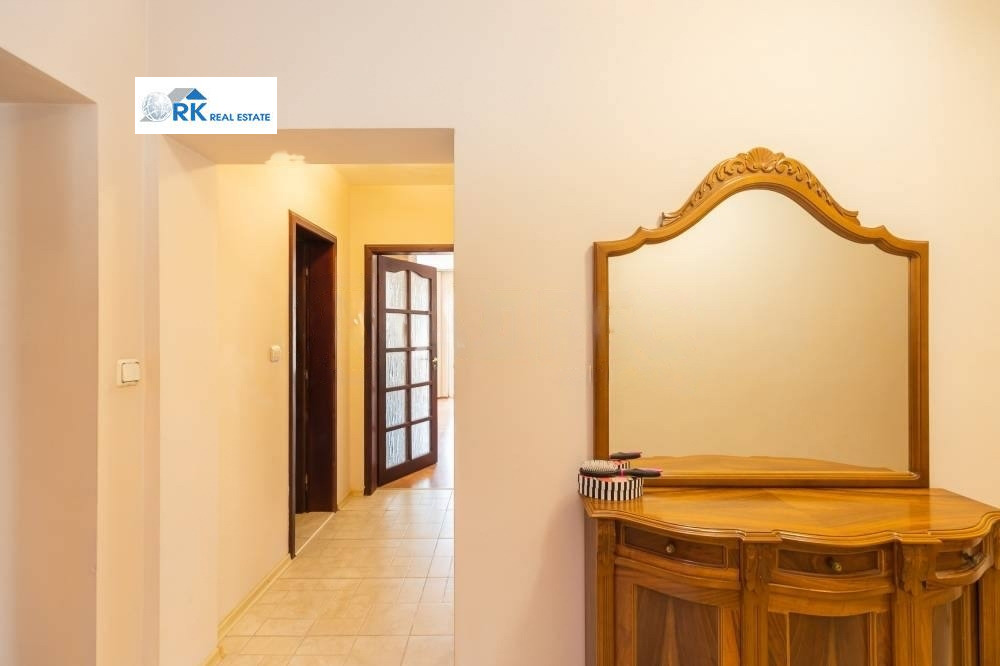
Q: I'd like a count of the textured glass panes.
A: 10